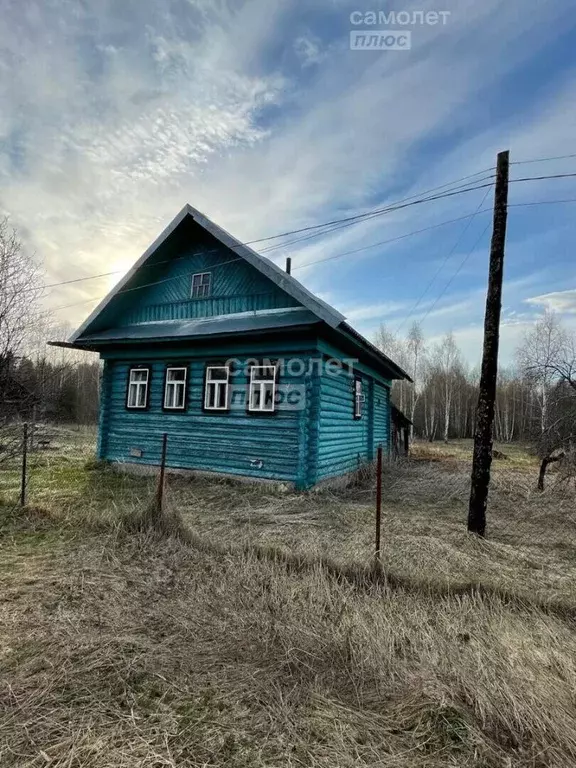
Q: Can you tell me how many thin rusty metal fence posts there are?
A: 3